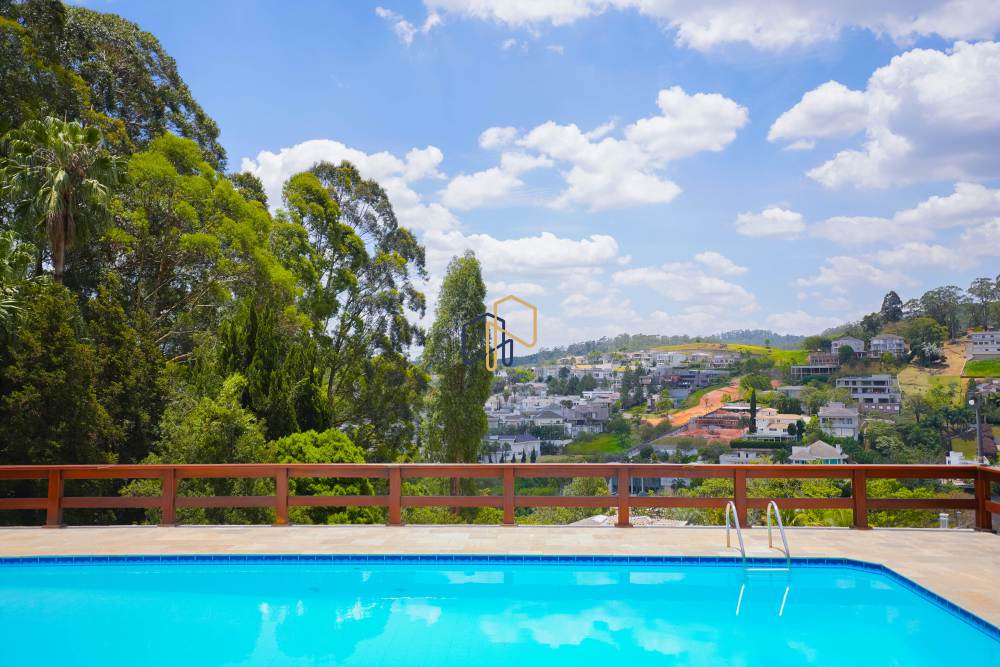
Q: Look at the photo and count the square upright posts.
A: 9